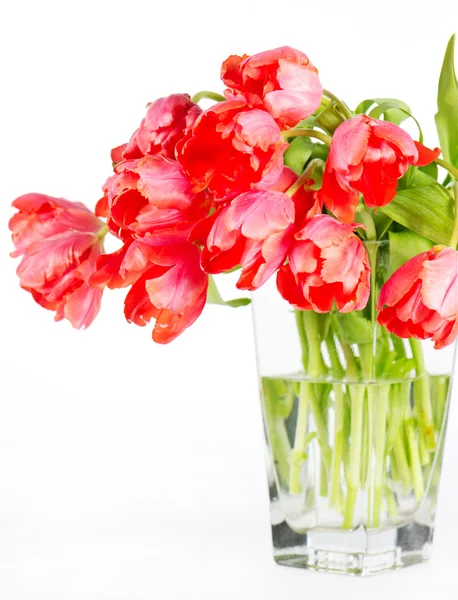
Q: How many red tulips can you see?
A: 10